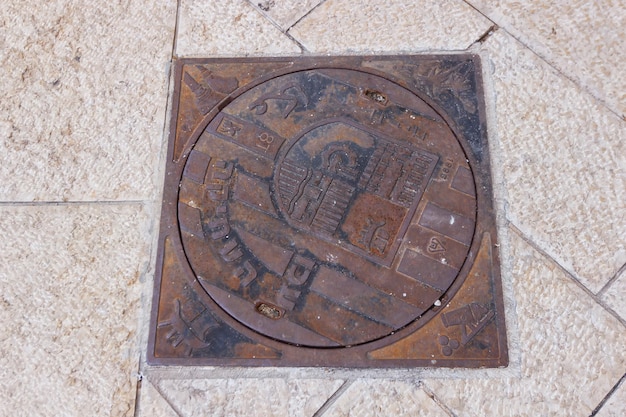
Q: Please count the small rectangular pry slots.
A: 2